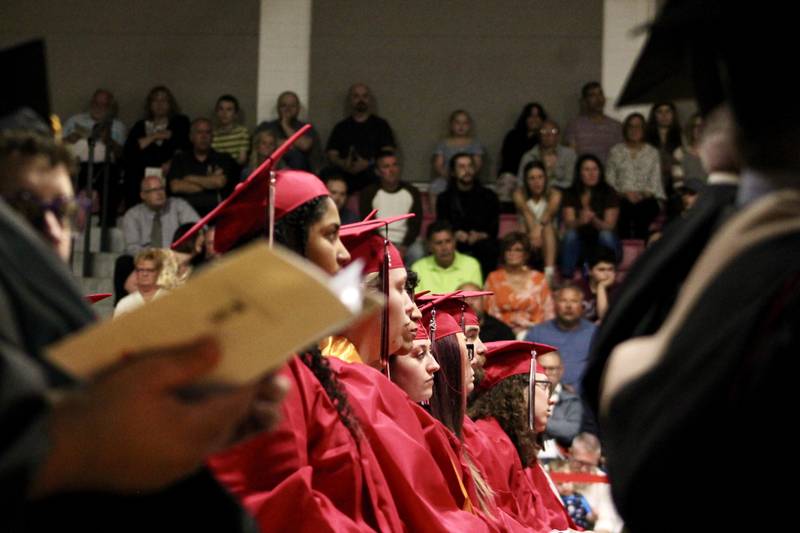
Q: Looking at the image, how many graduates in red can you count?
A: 7